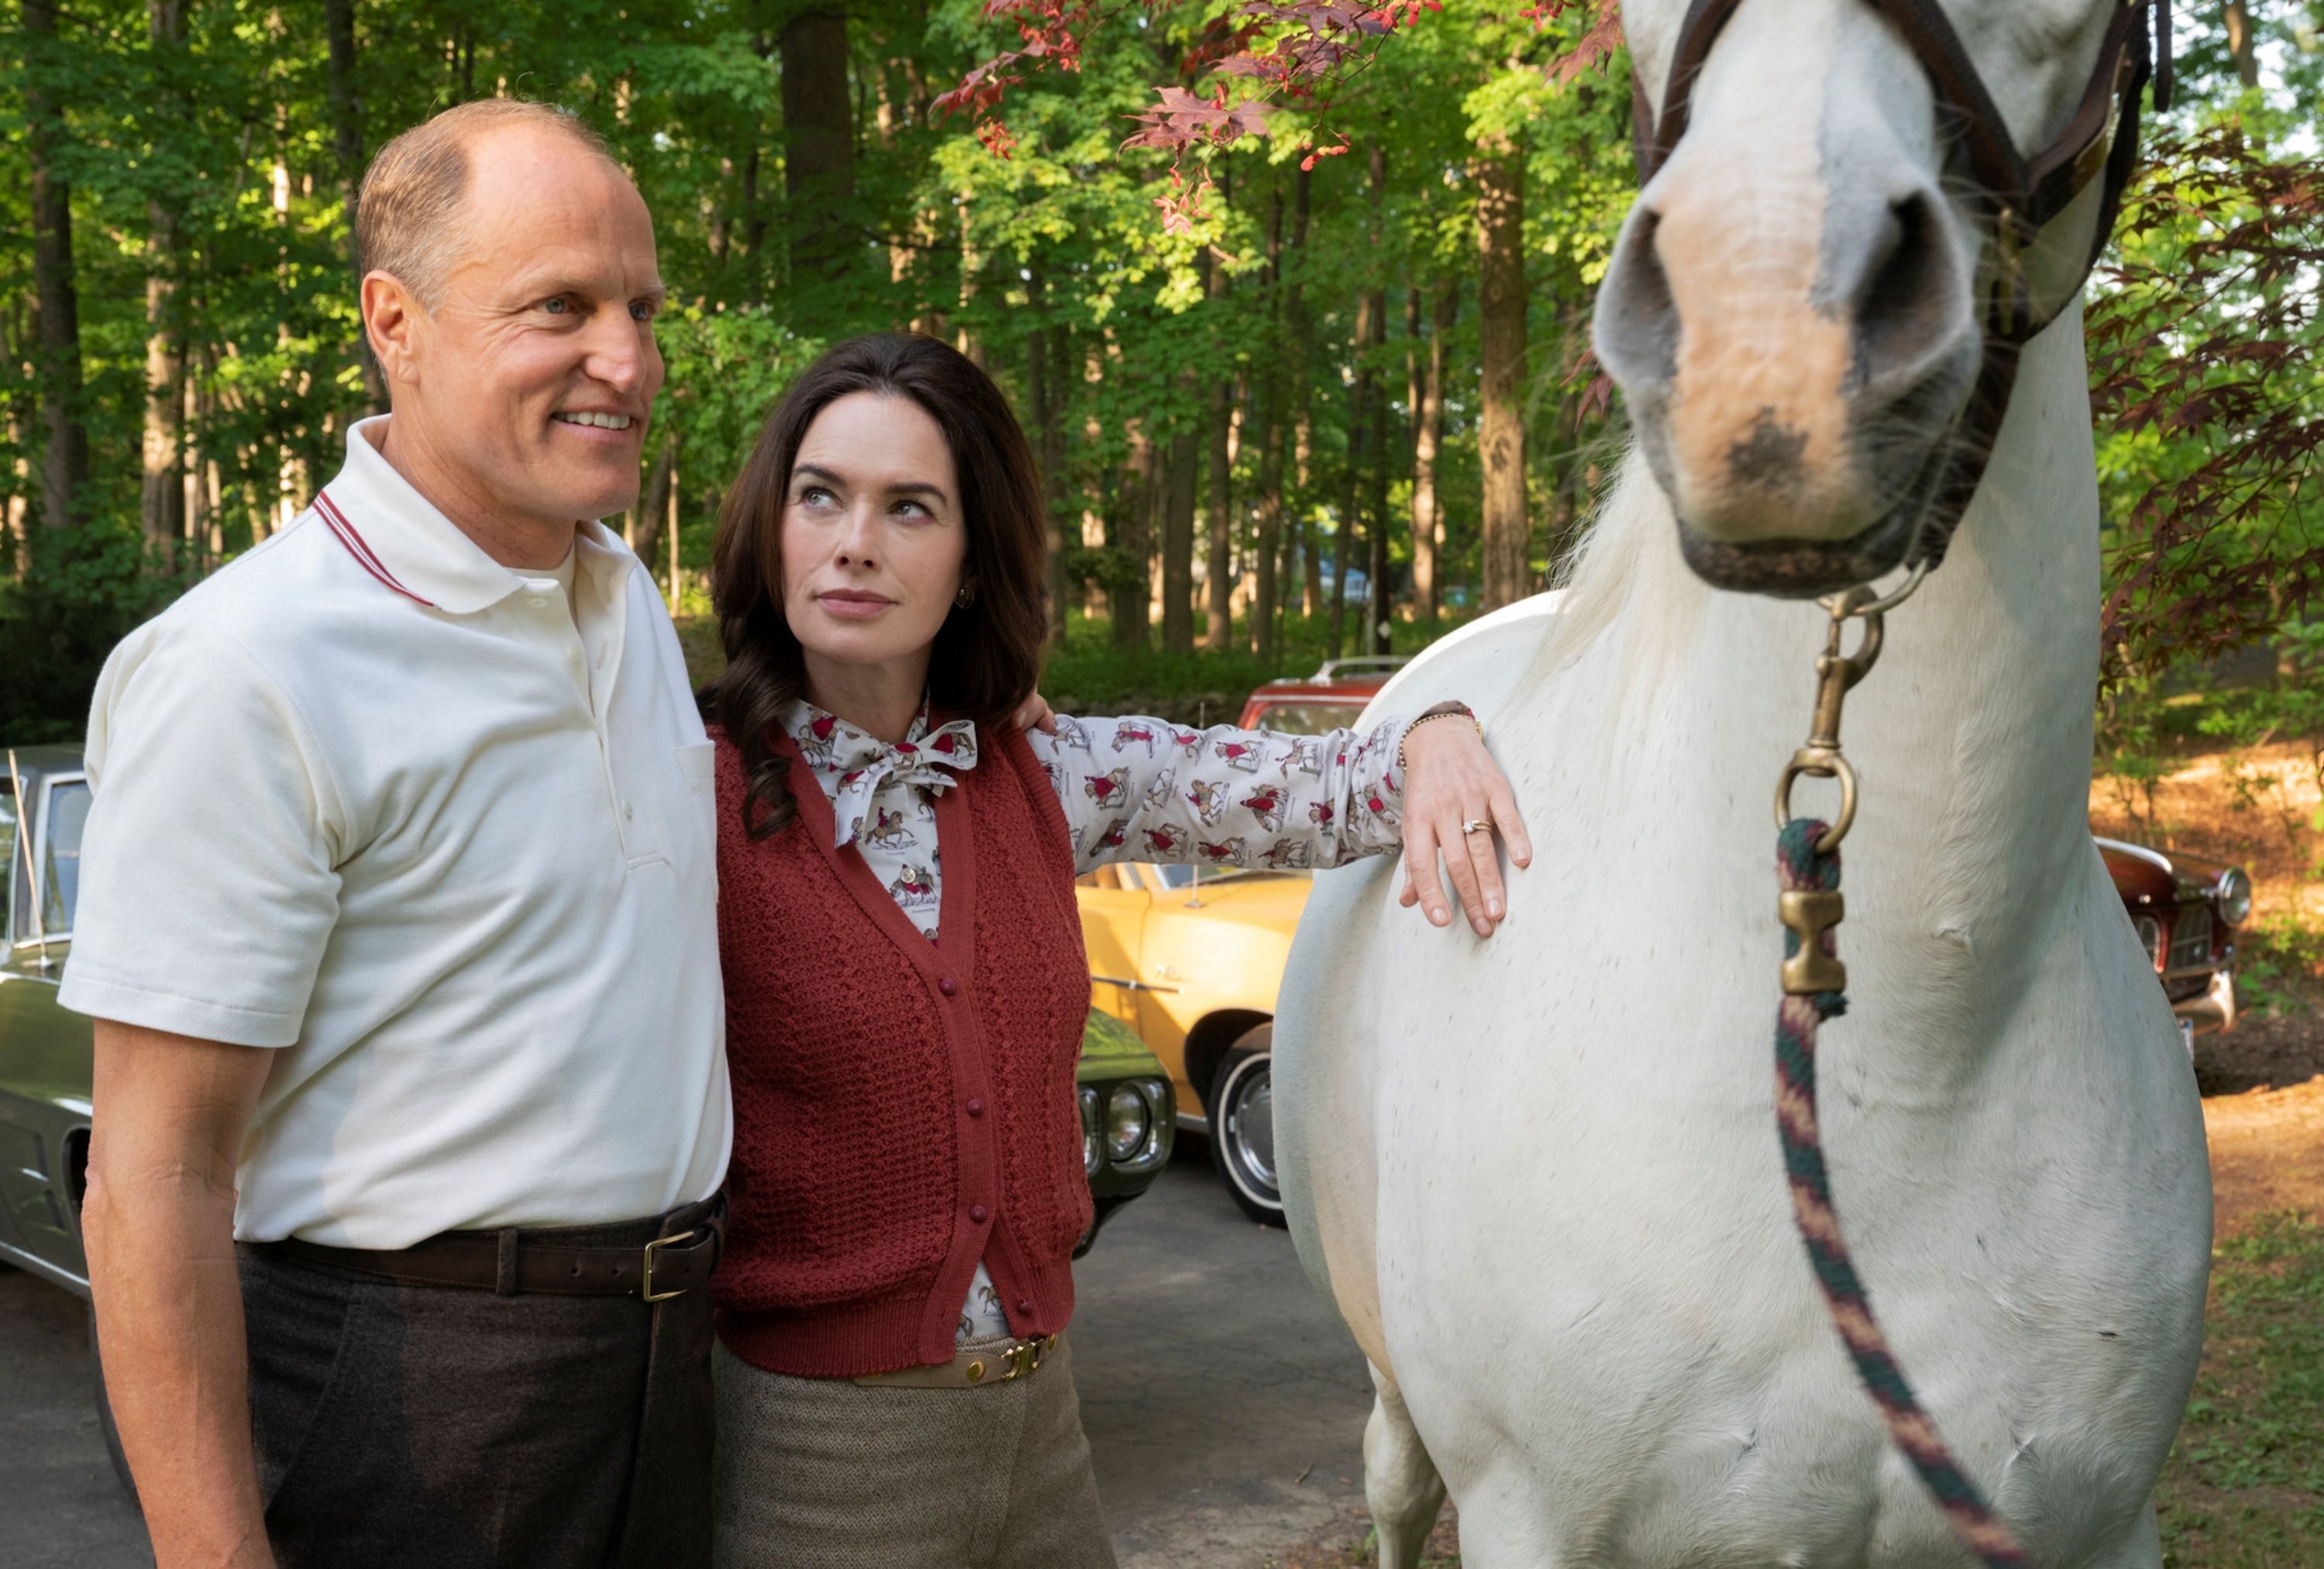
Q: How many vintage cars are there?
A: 4